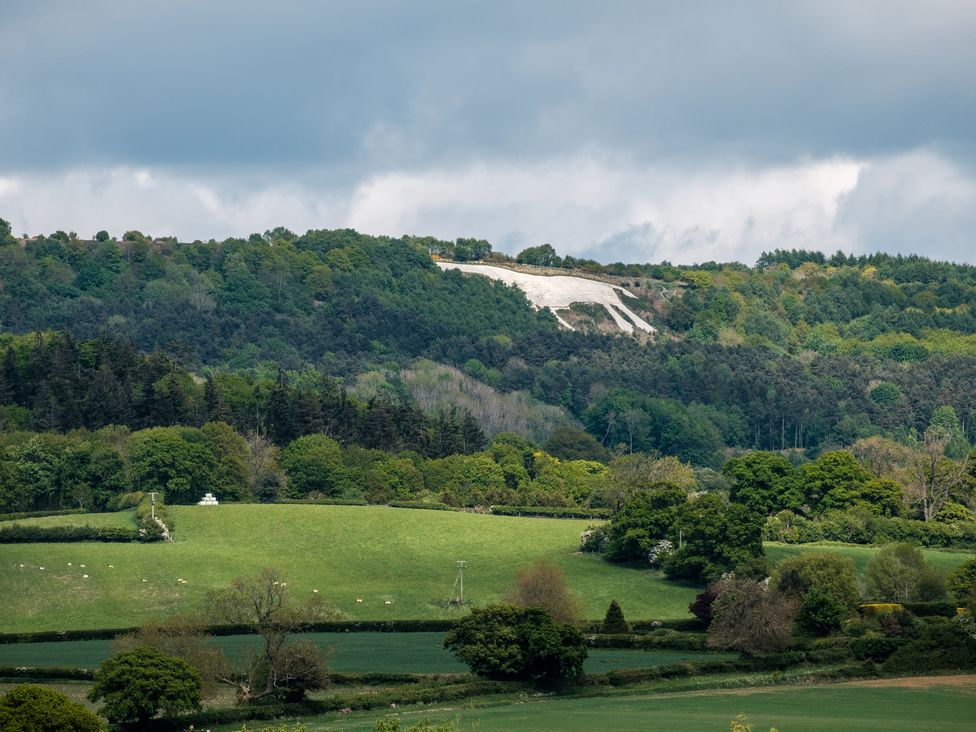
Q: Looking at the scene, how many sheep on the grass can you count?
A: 14